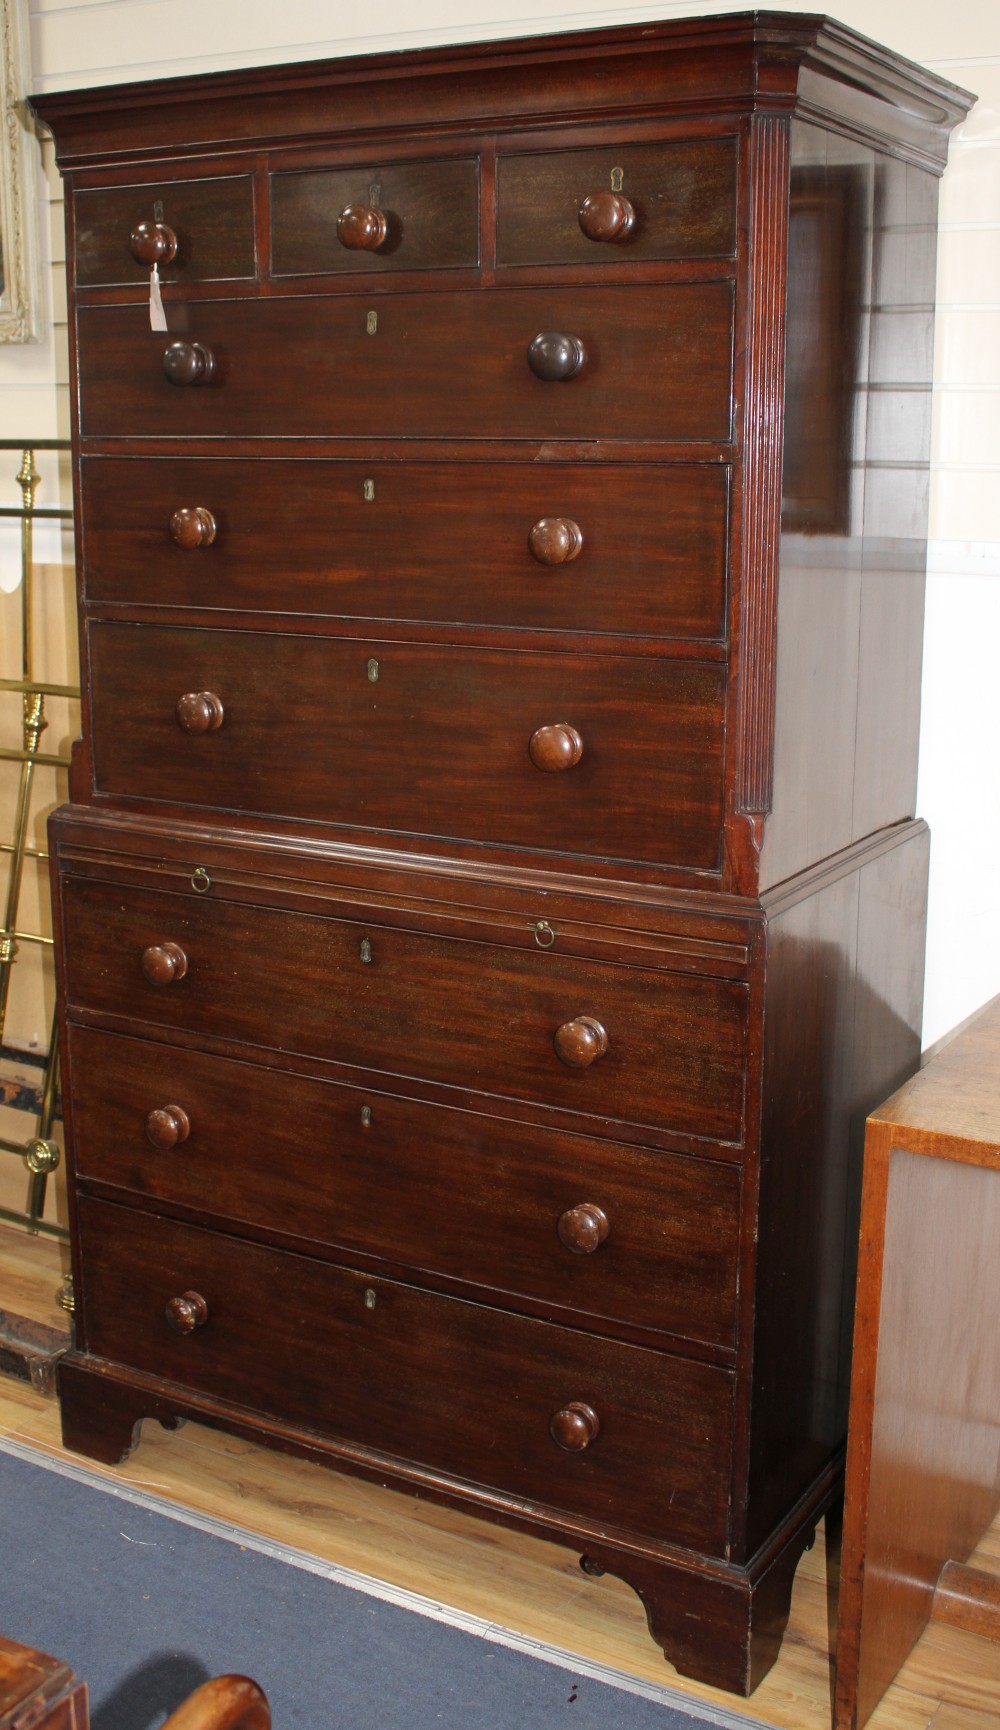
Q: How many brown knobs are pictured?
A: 13